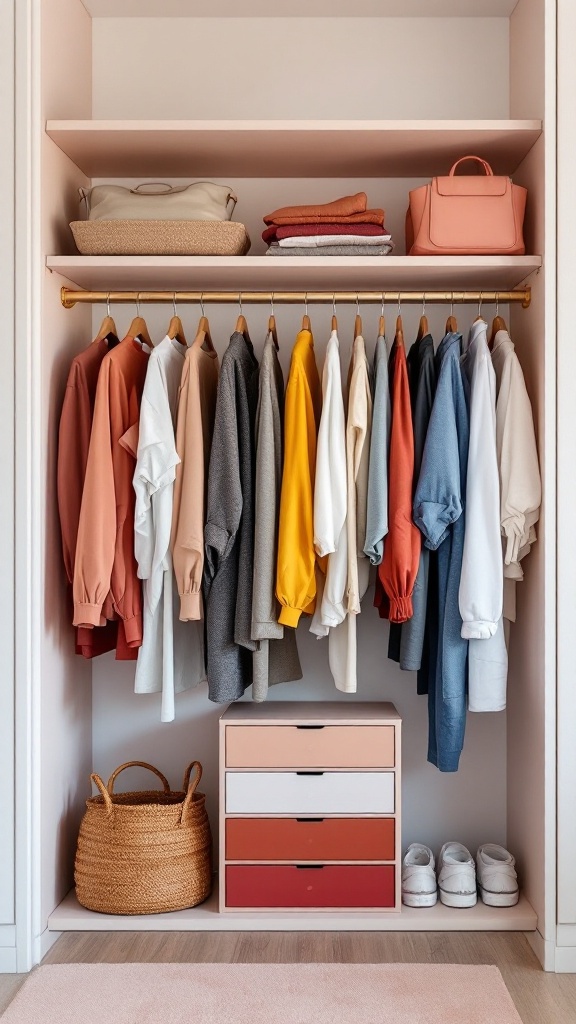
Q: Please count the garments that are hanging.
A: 15